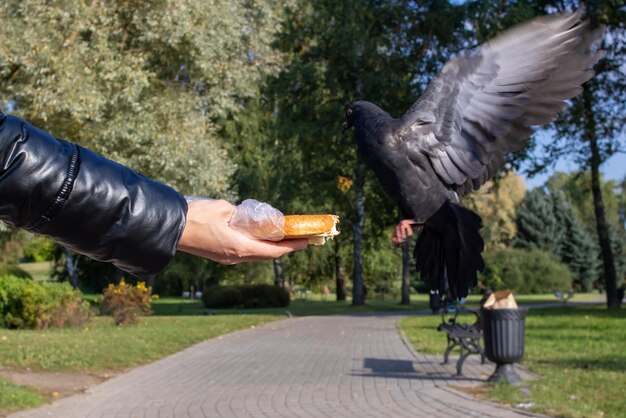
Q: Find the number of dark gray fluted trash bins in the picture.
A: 1